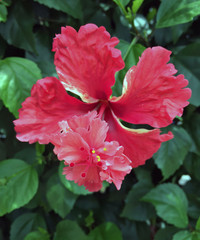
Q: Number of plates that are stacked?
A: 0